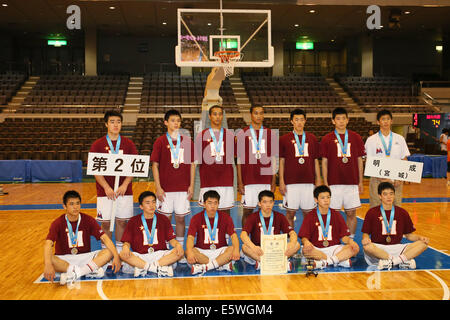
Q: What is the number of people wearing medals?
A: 13